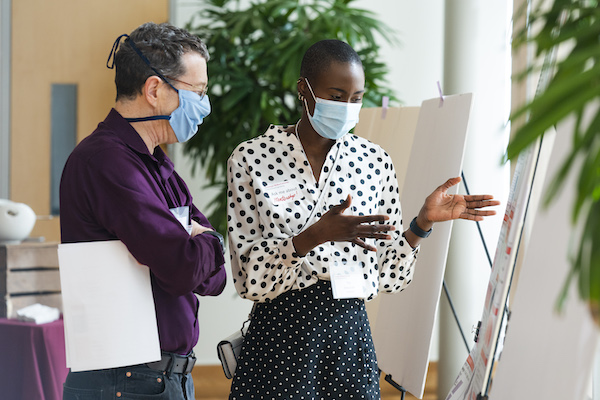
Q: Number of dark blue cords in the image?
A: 2